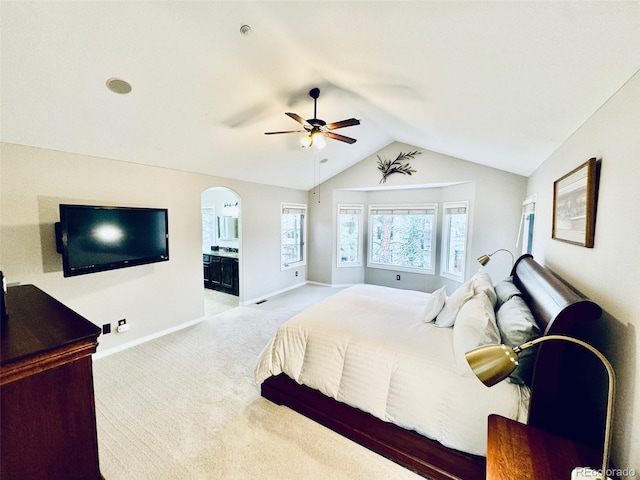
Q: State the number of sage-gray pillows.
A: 2